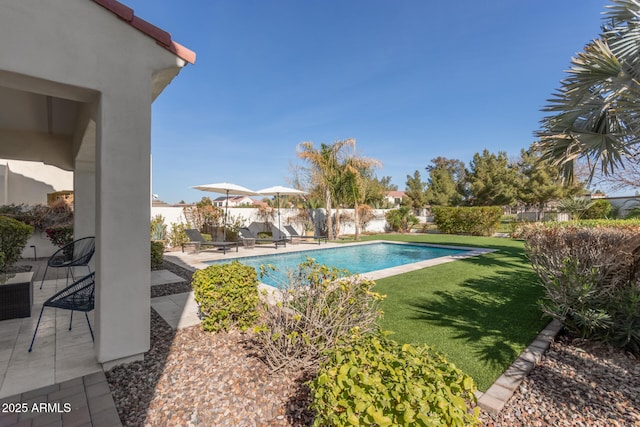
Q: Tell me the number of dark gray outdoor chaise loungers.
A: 3